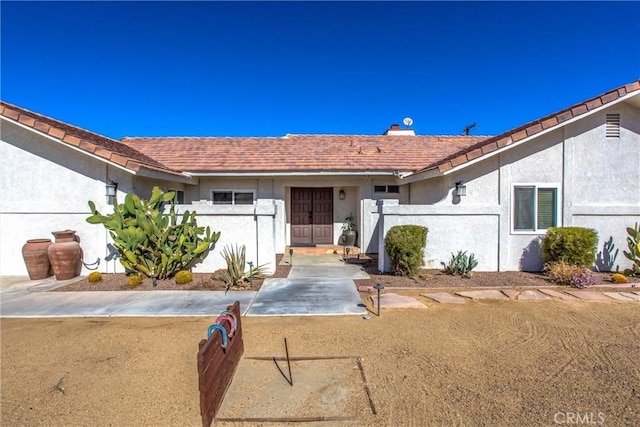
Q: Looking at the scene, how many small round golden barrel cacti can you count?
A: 4